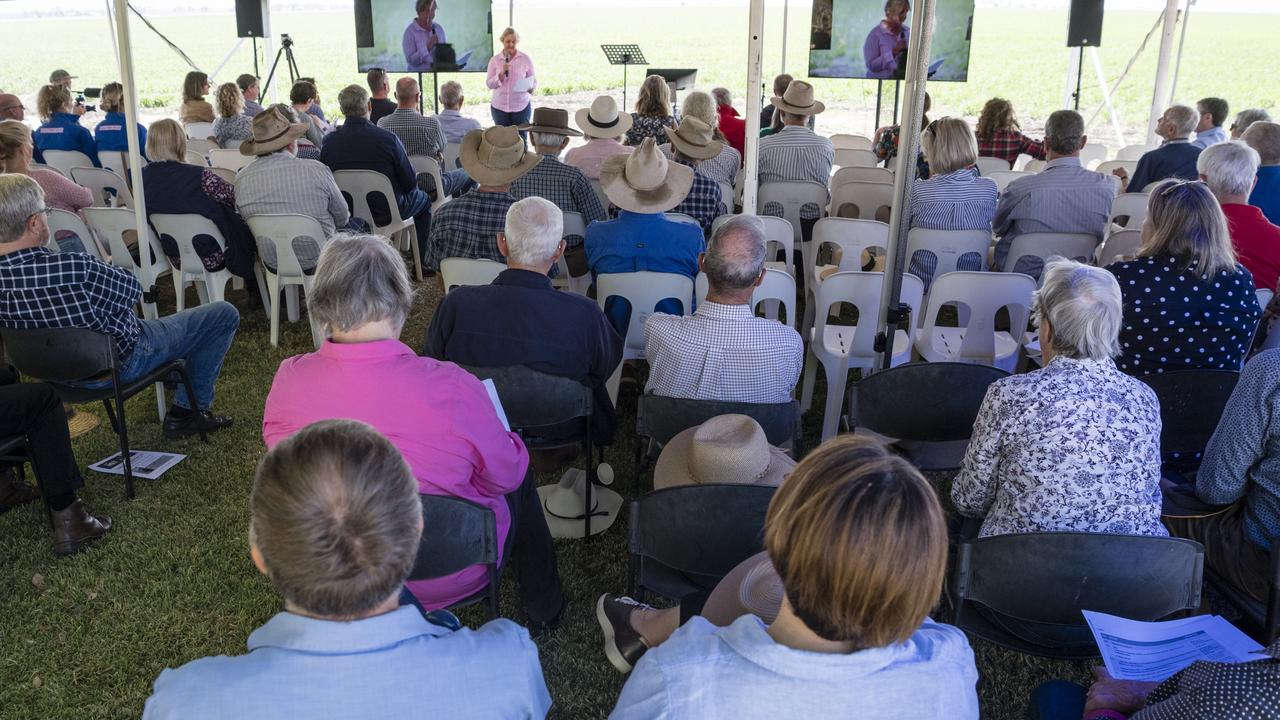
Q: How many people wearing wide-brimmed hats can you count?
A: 7